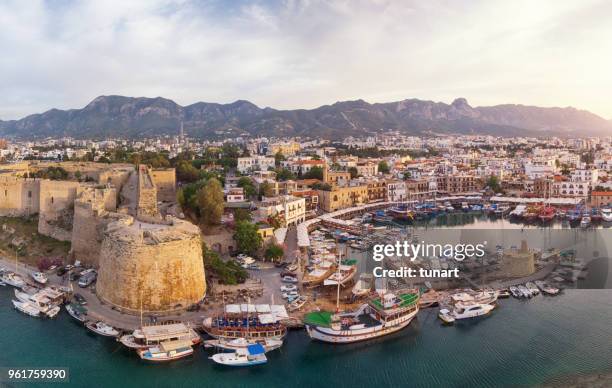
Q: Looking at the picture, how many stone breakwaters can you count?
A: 1